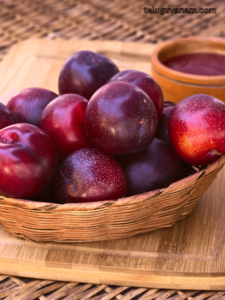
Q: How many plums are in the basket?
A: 11